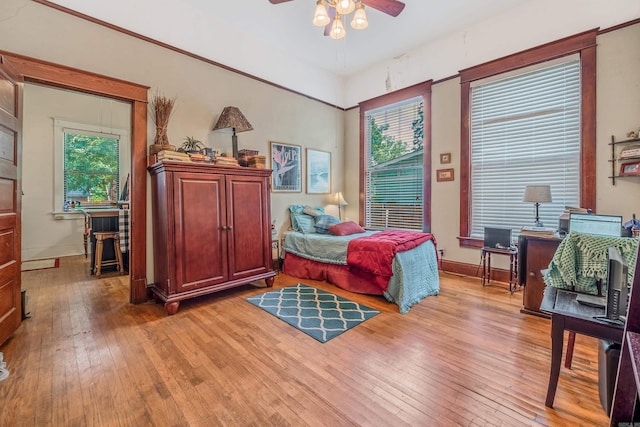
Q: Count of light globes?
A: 4